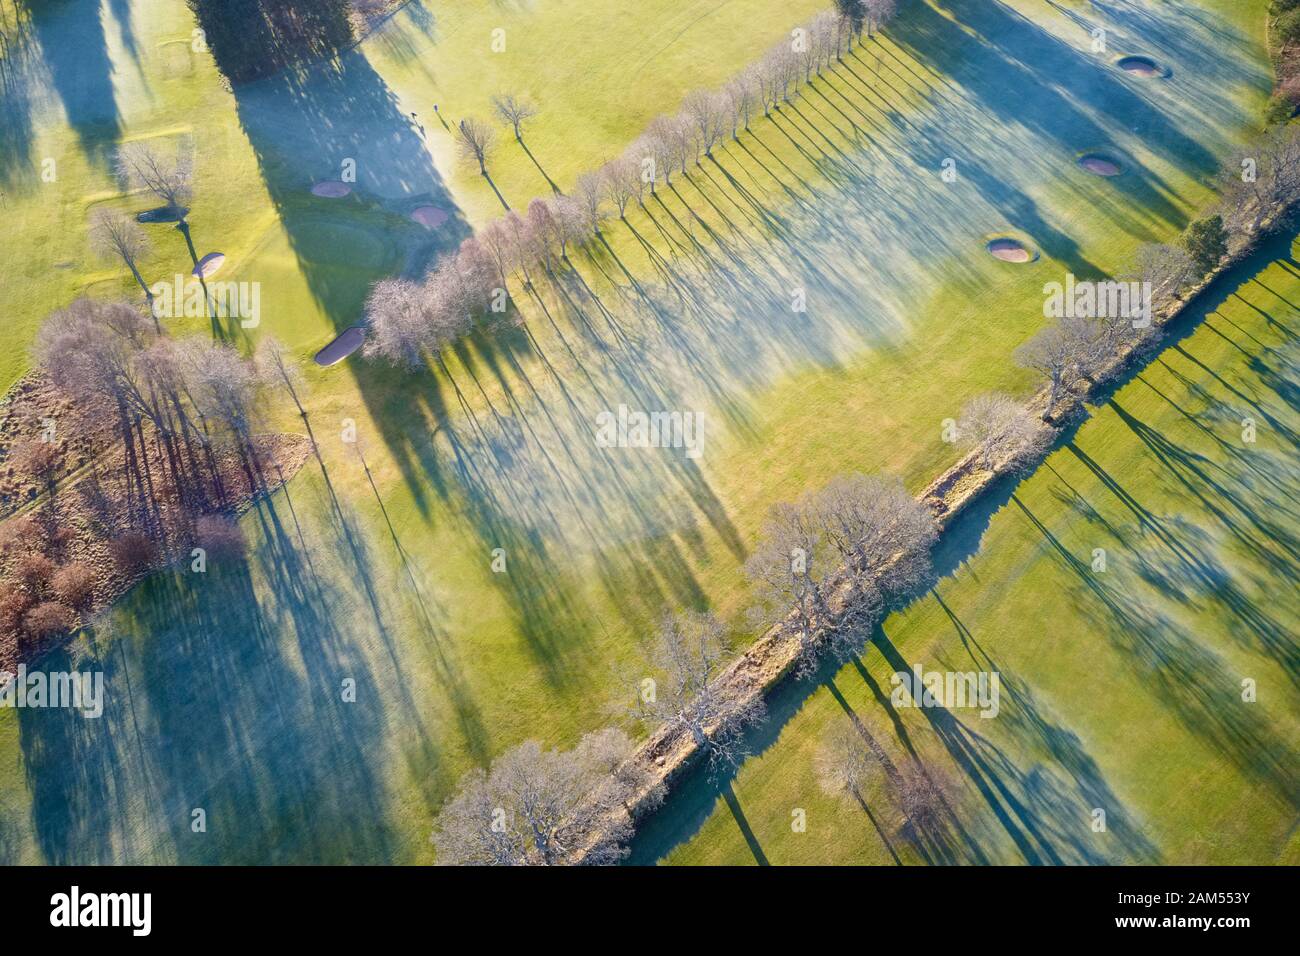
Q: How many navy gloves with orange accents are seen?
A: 0